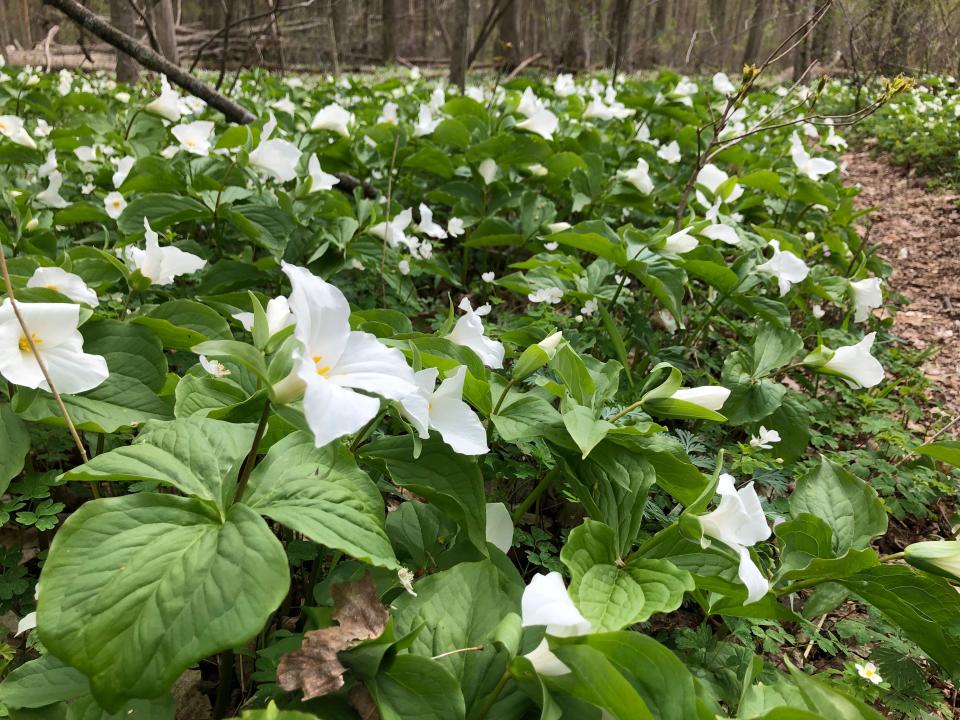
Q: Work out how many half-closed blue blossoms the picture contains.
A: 0